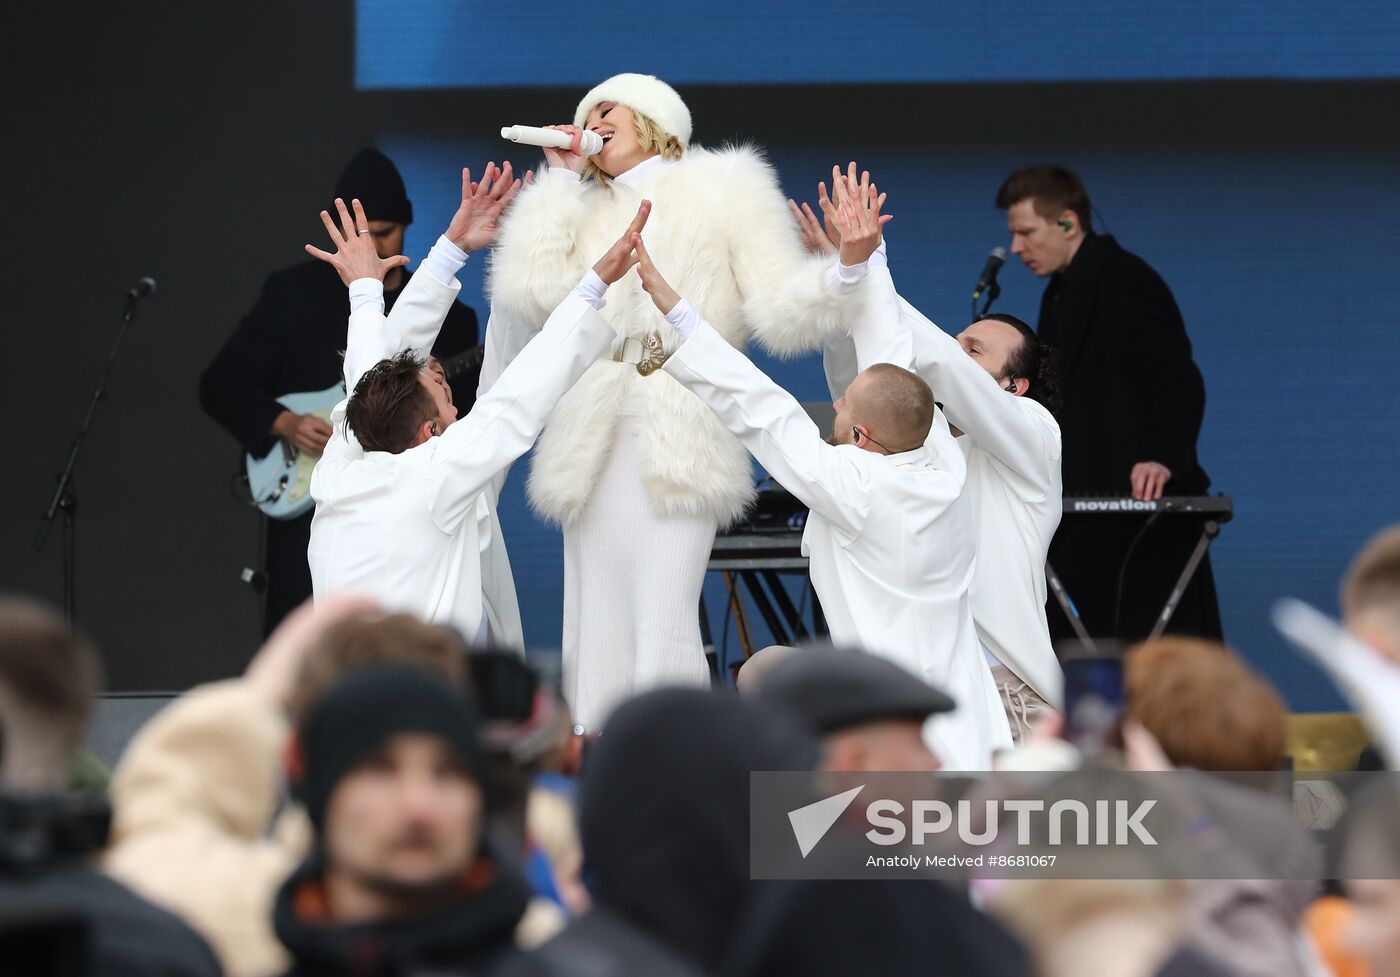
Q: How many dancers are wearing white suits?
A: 4